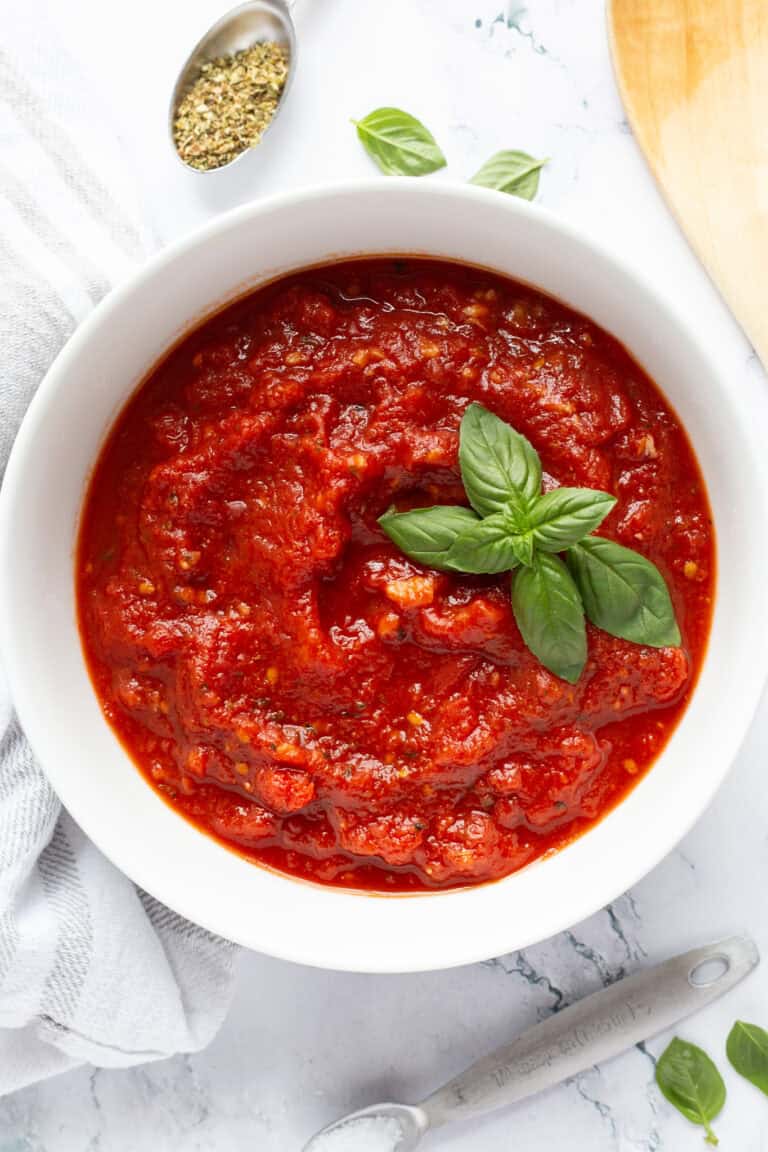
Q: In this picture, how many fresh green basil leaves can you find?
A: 10